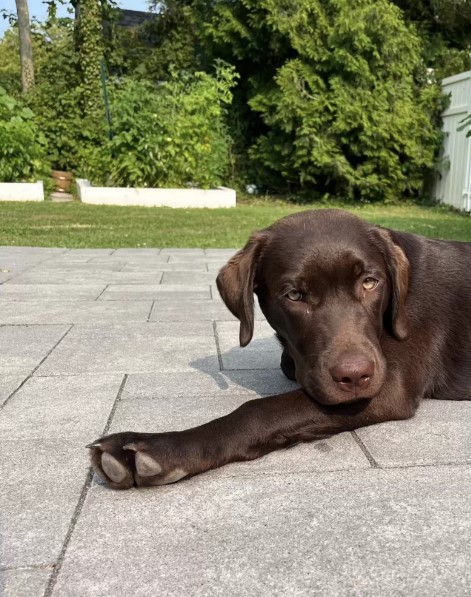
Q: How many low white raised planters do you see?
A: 2